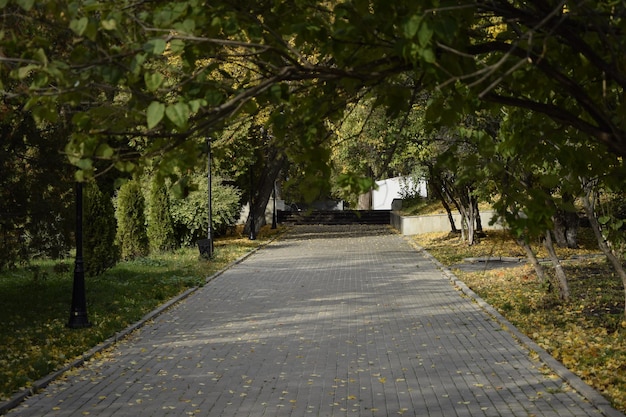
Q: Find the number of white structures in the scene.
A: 1